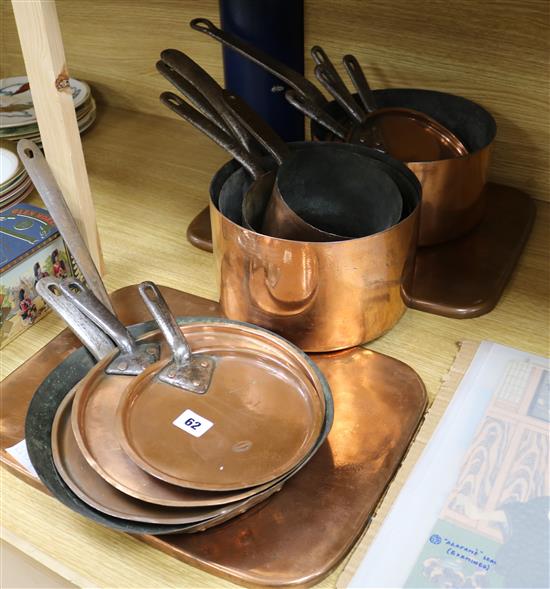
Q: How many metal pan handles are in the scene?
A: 13